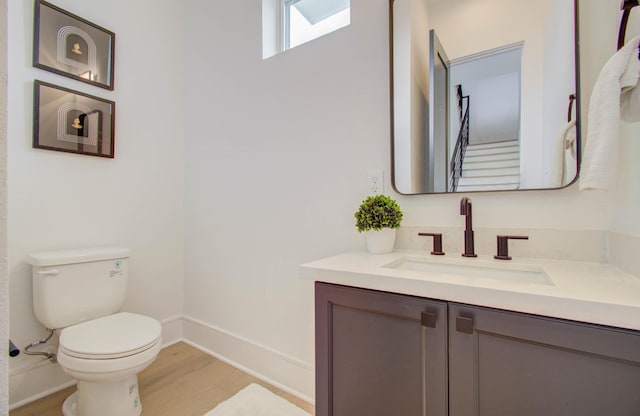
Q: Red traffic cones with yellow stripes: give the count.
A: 0